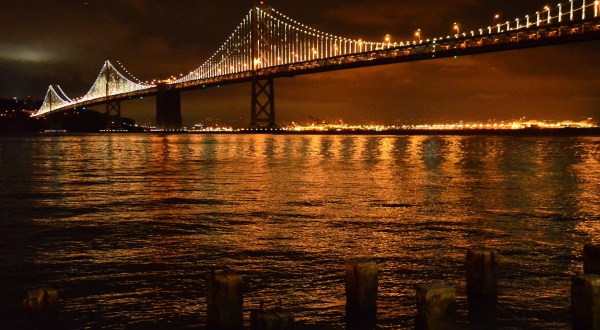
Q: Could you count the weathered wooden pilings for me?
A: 8